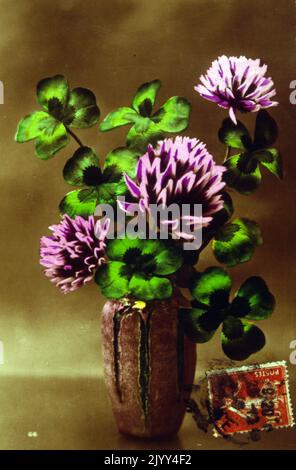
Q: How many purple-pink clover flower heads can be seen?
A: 3